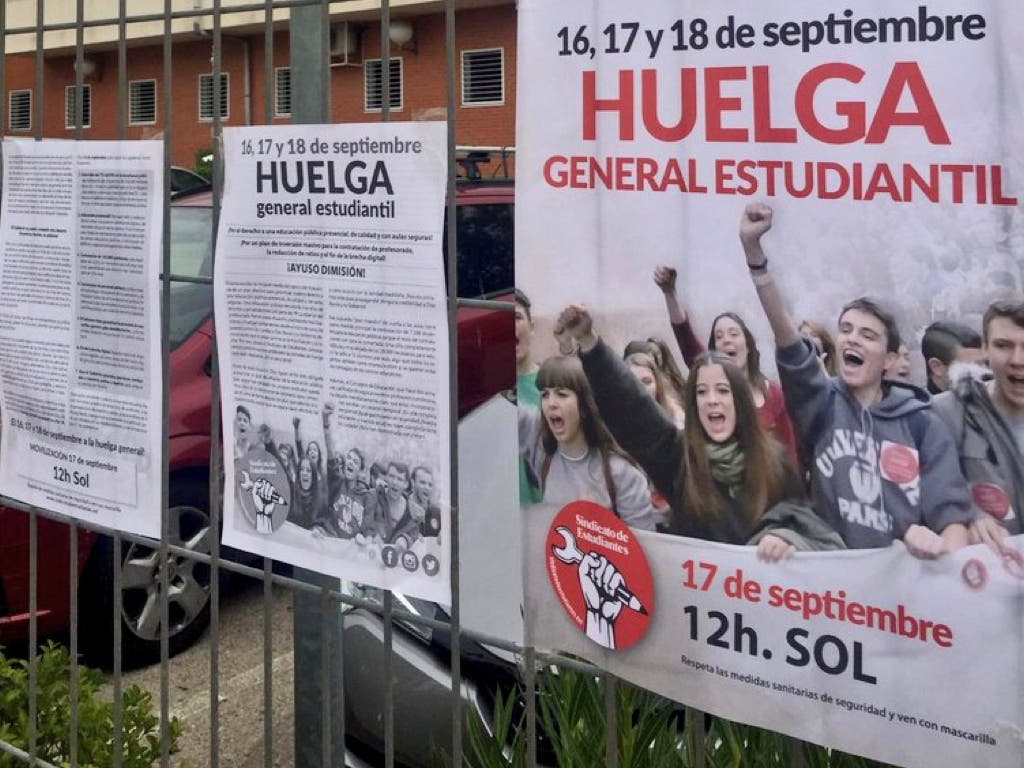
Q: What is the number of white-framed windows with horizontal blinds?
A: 7